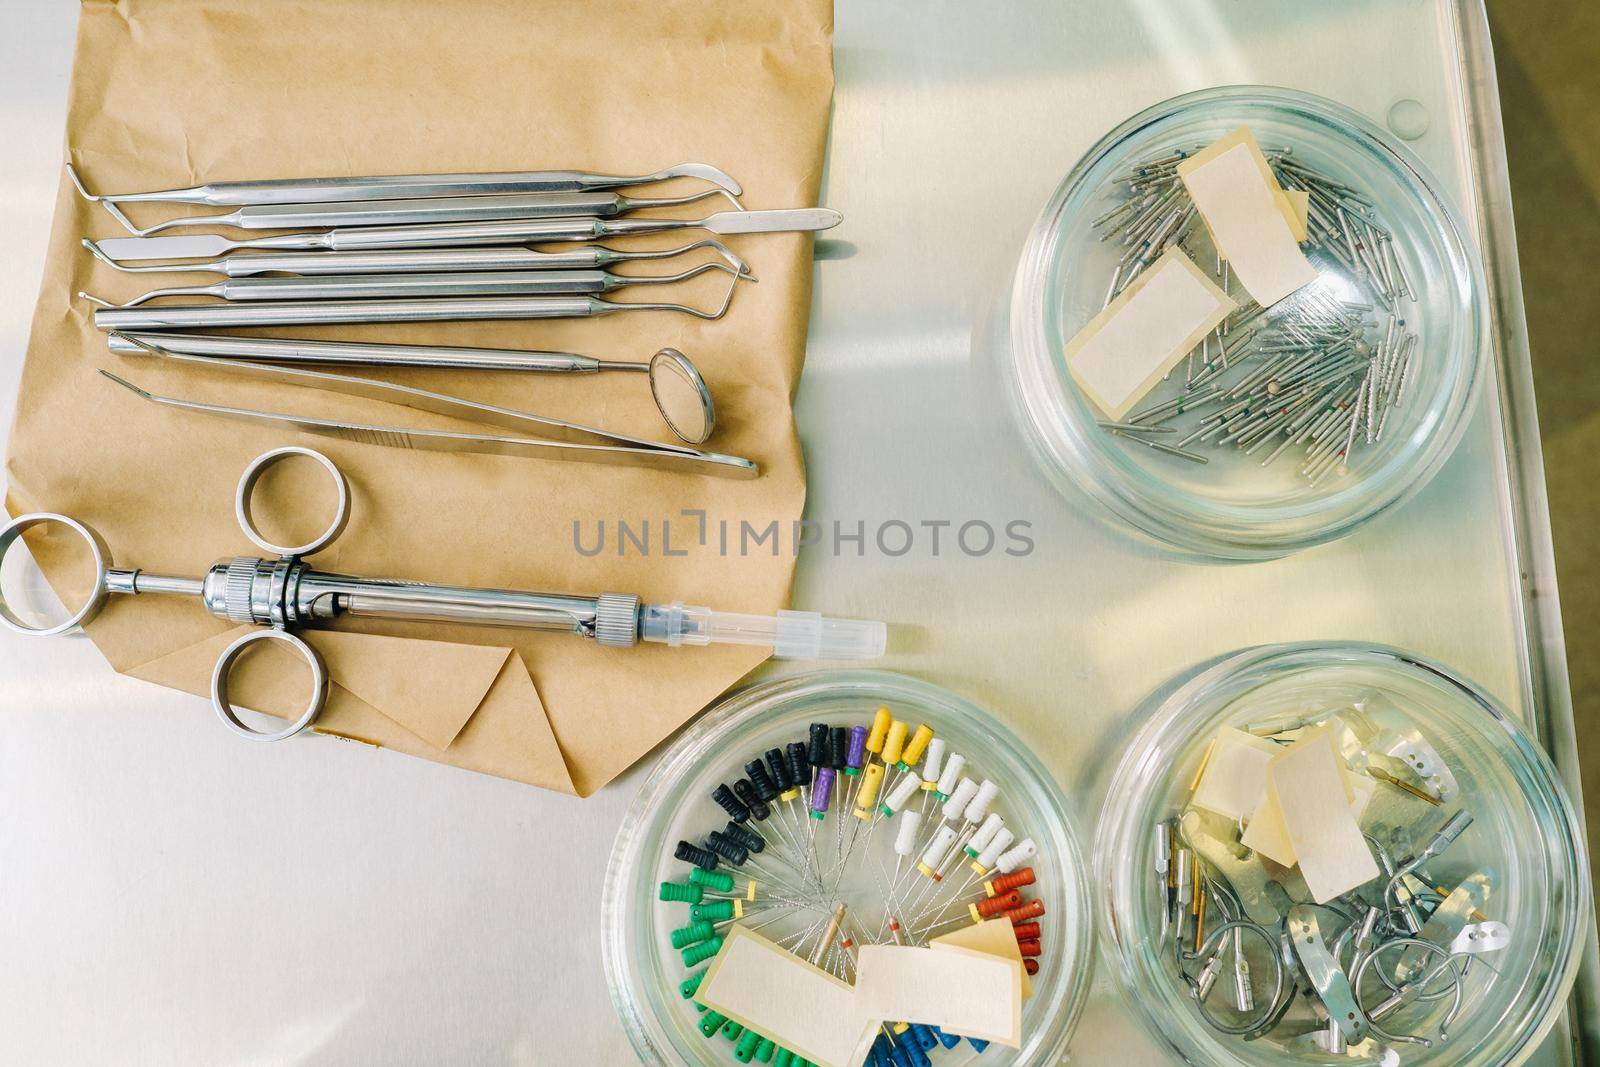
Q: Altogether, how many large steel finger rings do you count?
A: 3